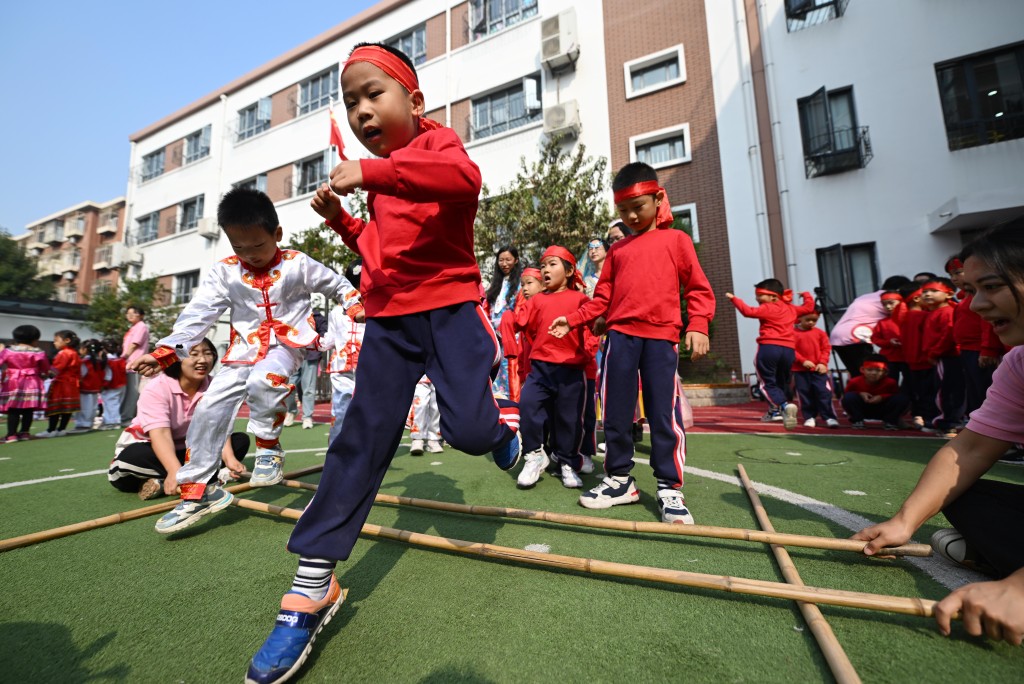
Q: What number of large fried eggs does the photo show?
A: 0